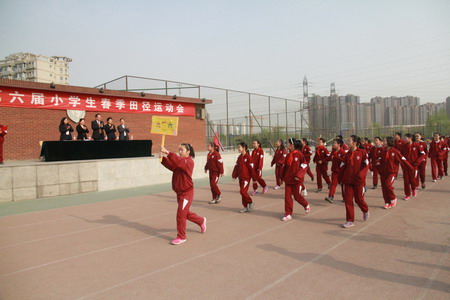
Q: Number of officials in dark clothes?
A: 5